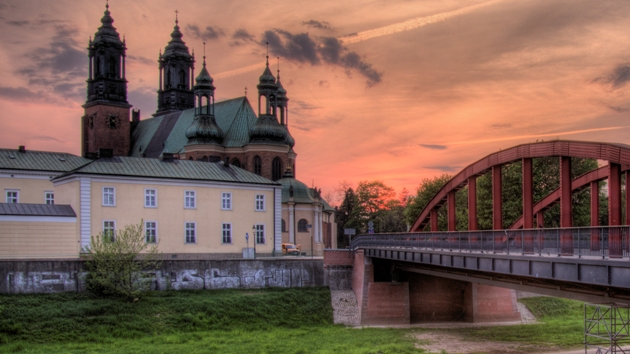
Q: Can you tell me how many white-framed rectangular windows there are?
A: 12